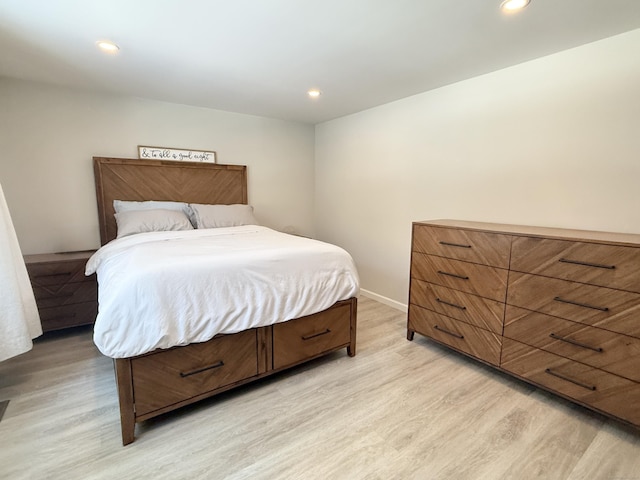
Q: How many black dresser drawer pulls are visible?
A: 8